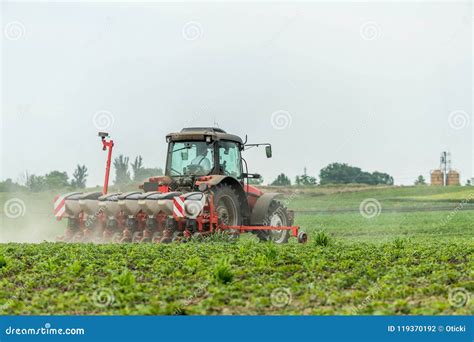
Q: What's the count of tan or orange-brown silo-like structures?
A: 2